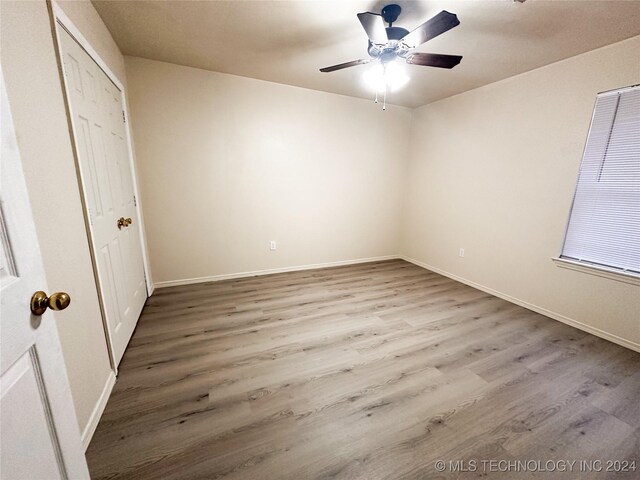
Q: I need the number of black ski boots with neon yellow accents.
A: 0